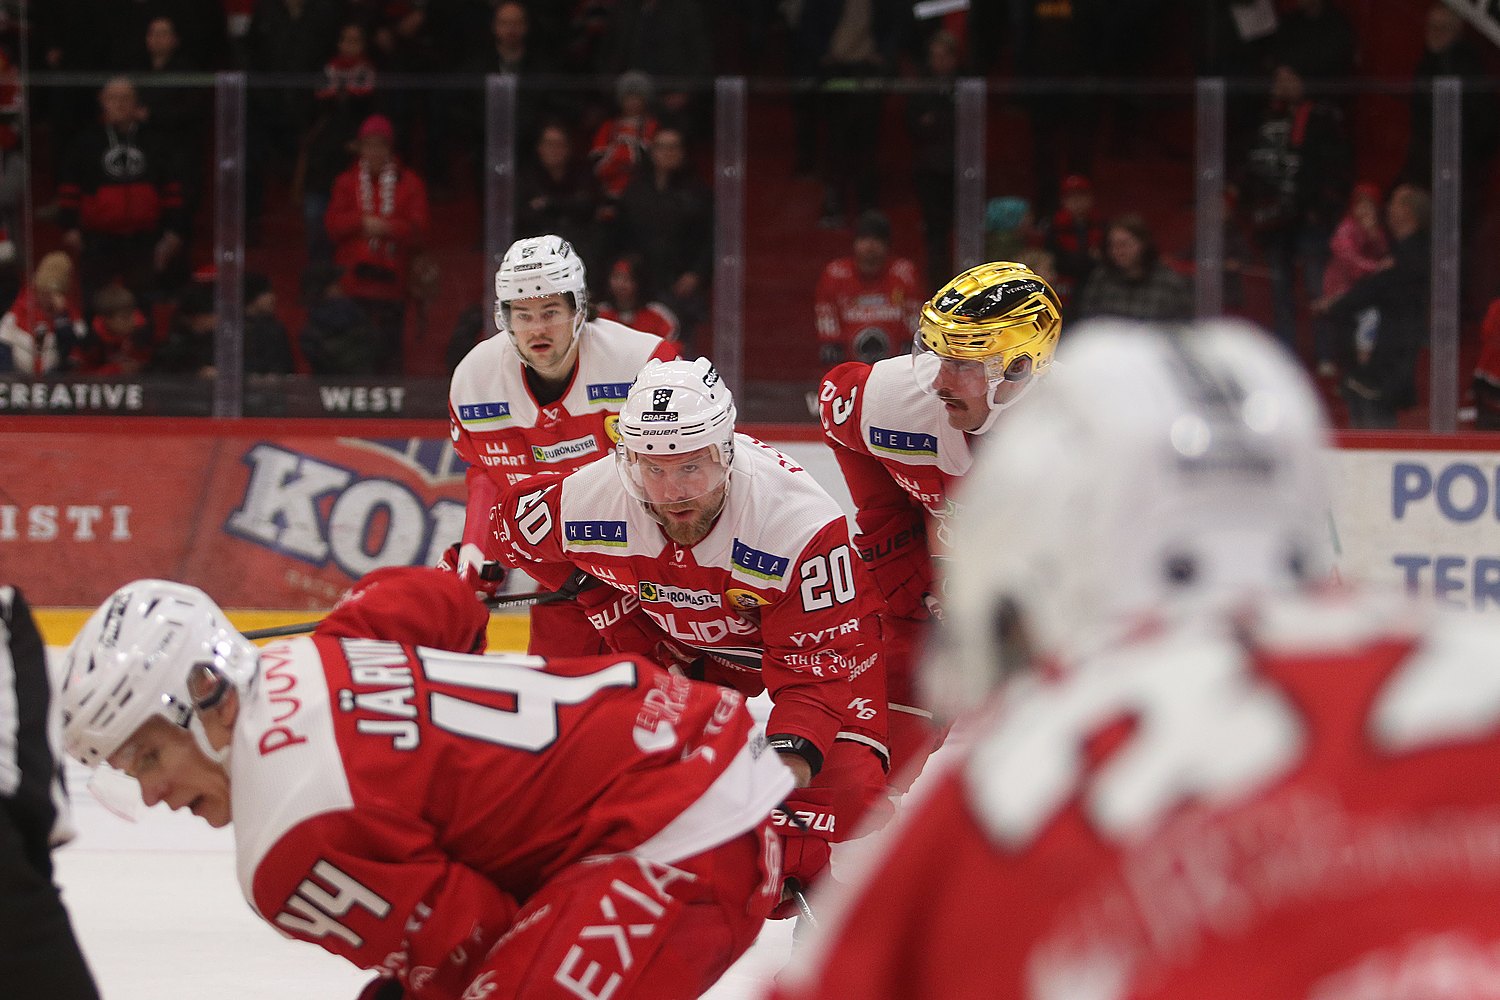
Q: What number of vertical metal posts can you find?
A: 6